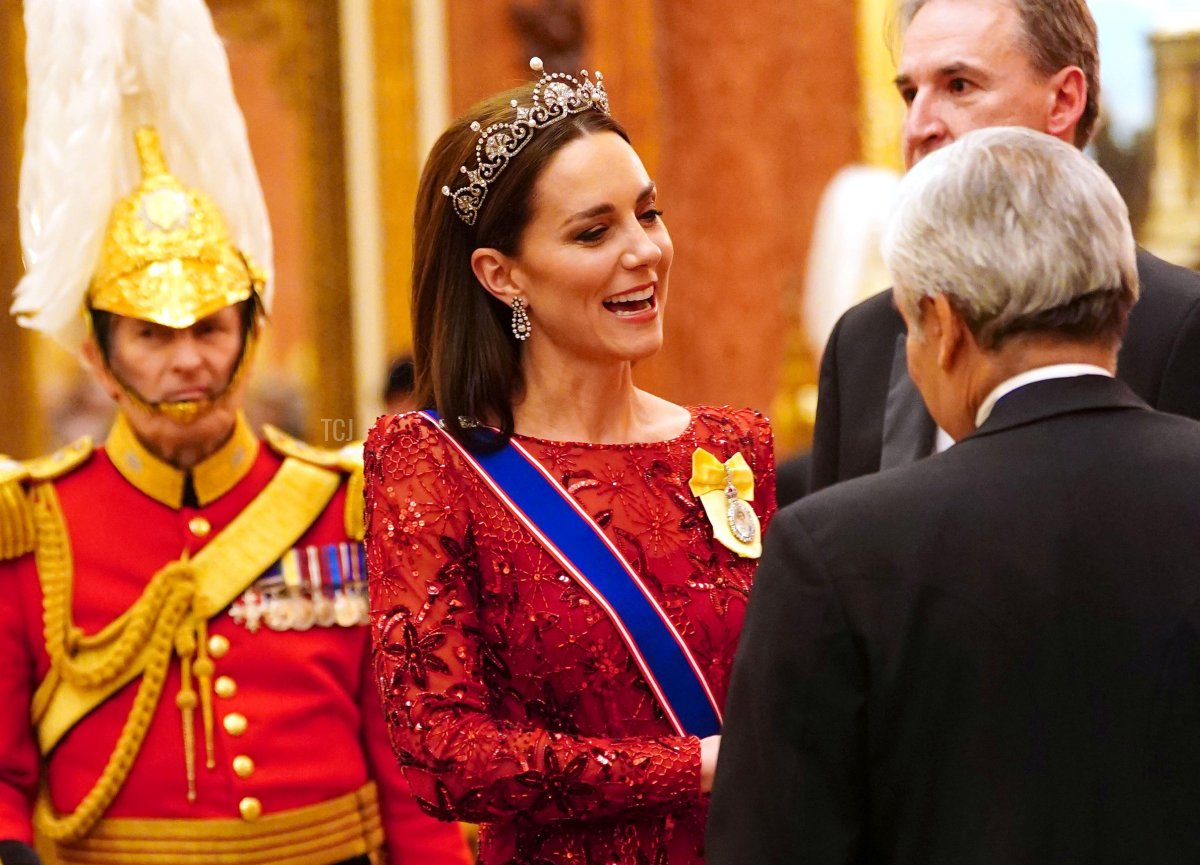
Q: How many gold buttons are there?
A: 6